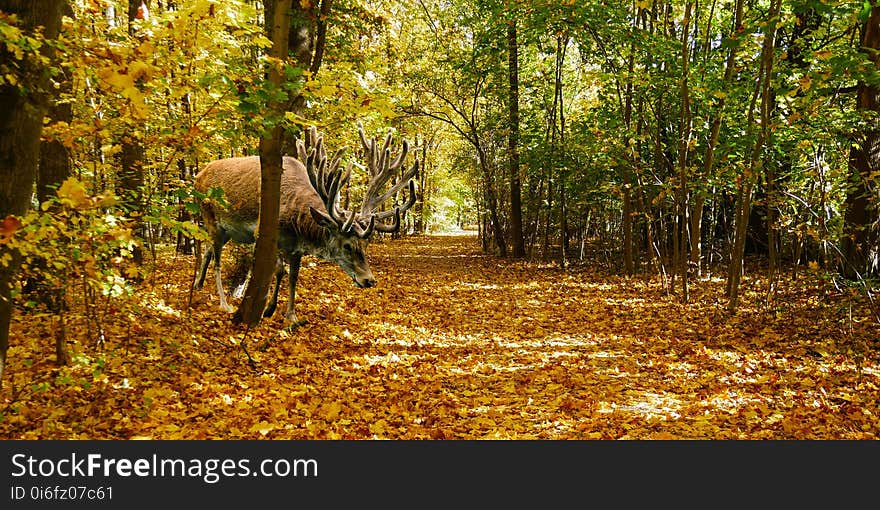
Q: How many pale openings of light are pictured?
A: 1